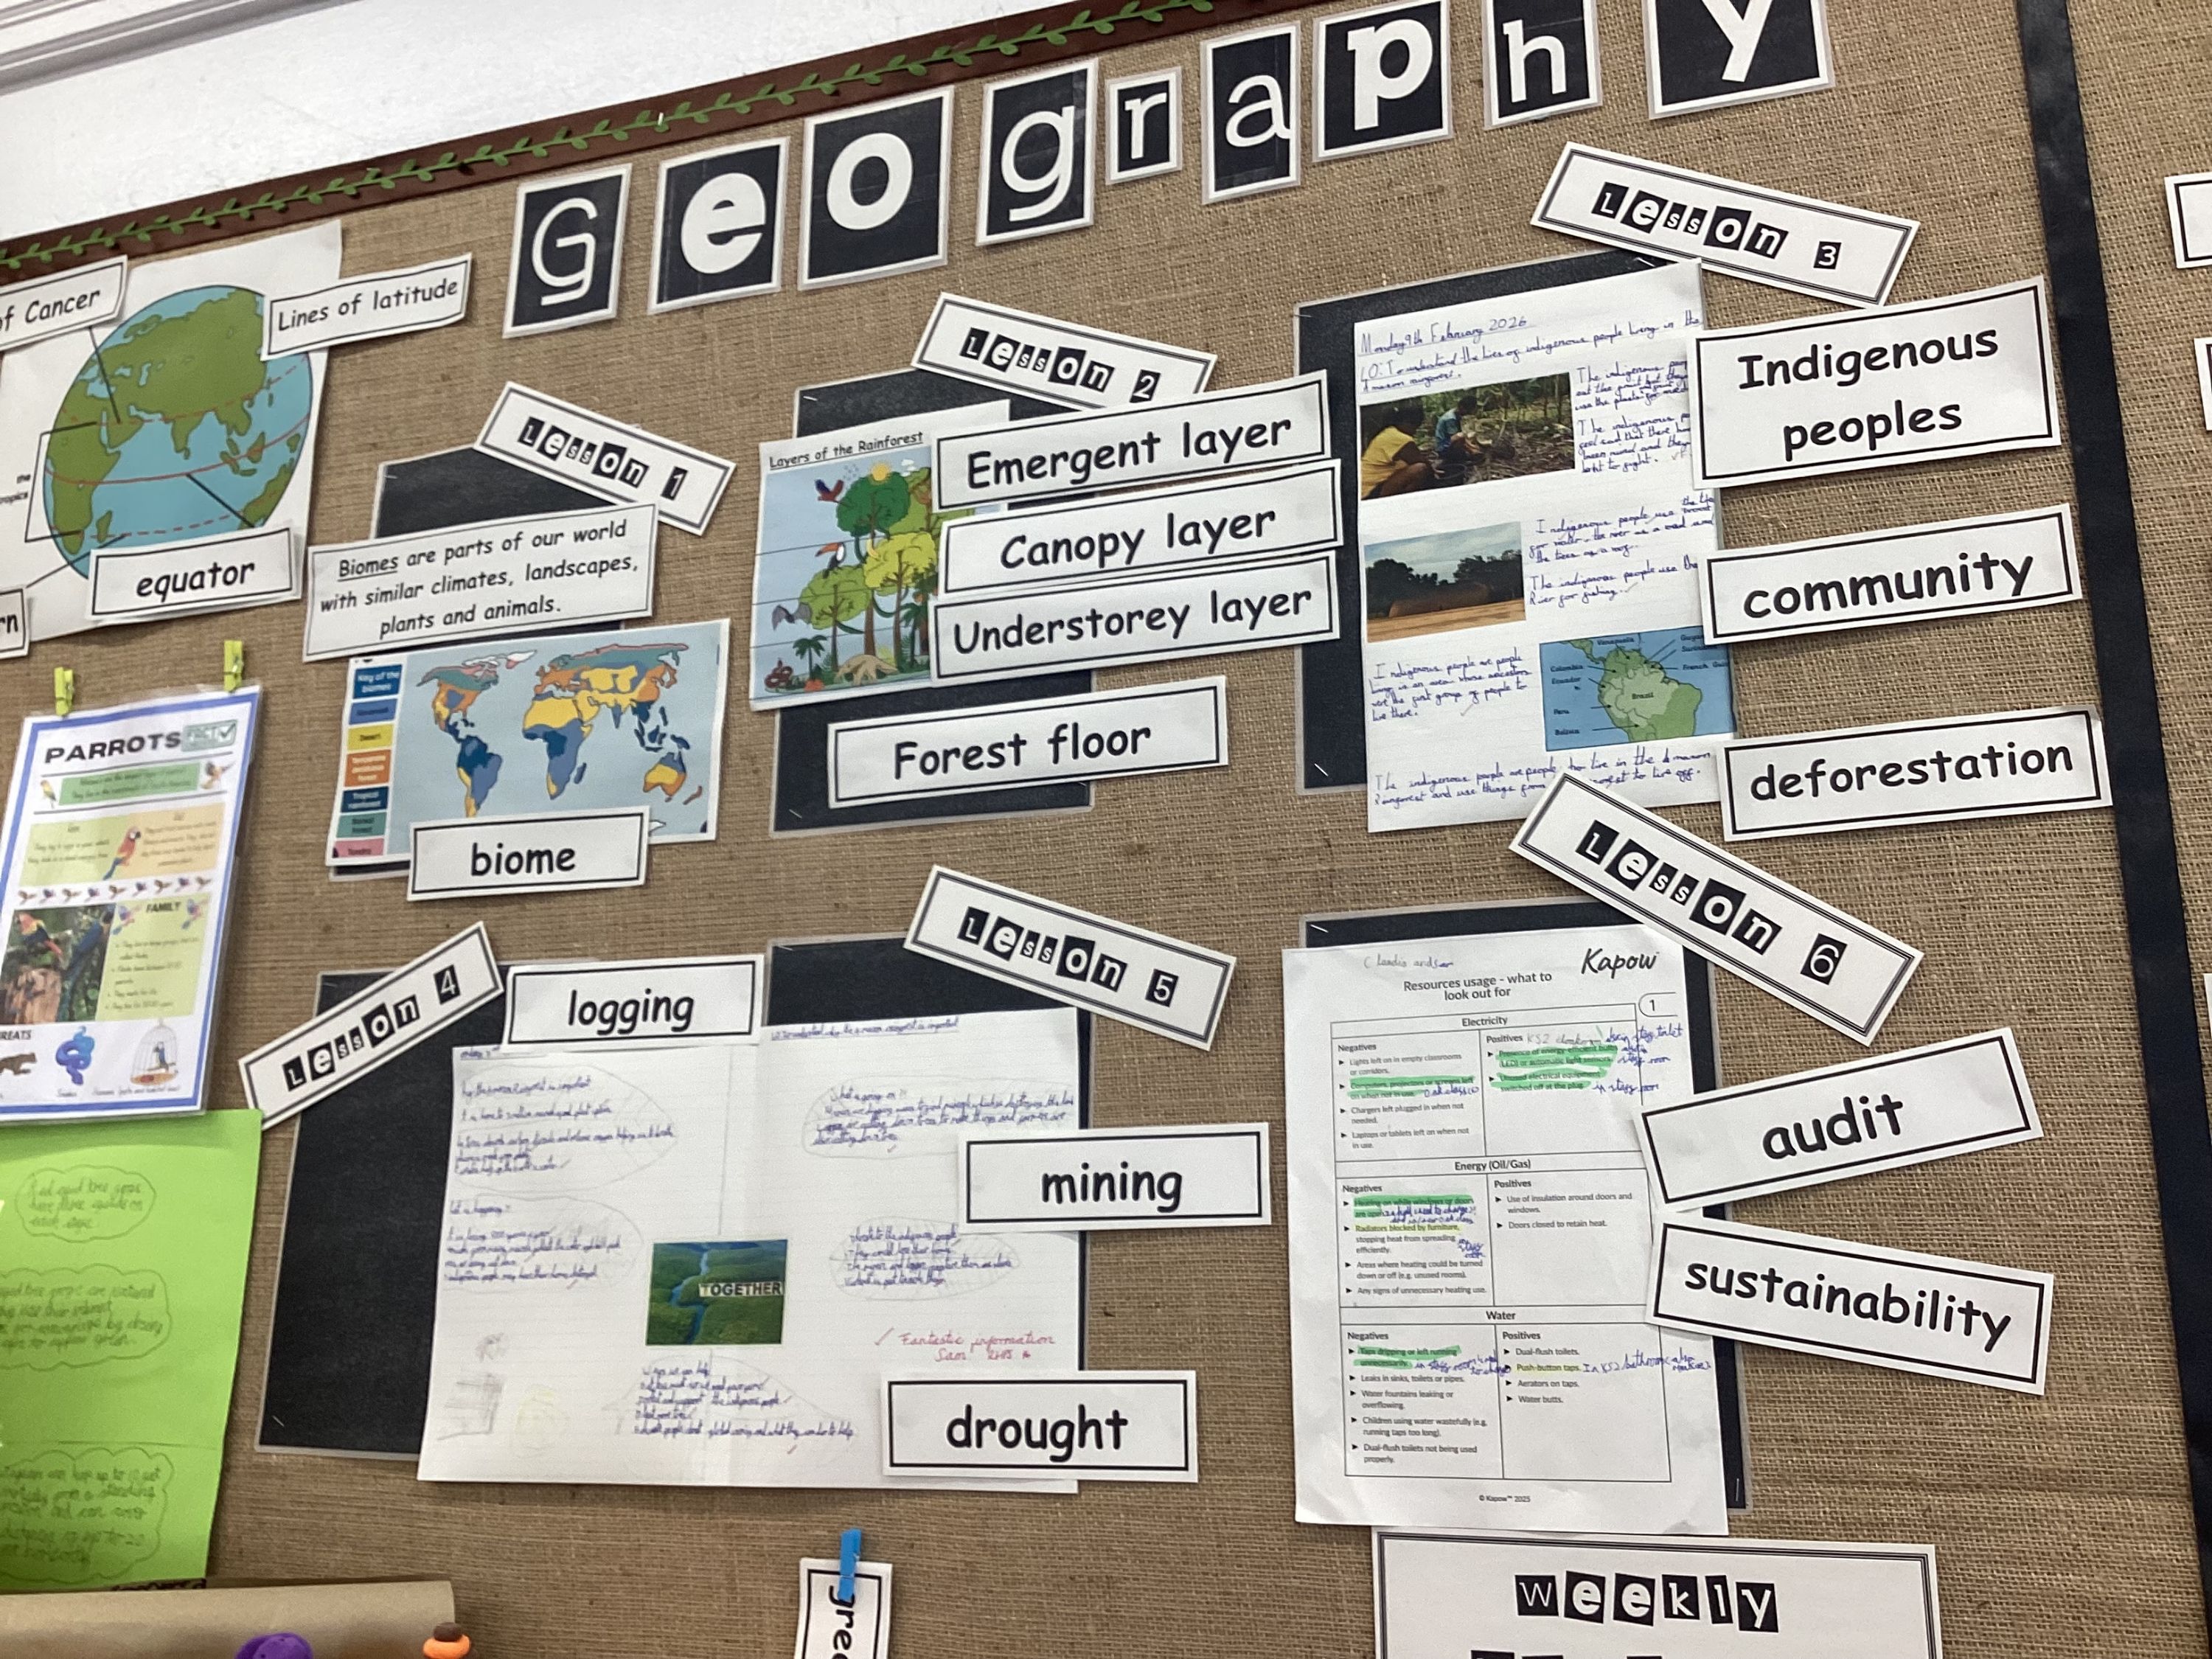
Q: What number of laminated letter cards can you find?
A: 9